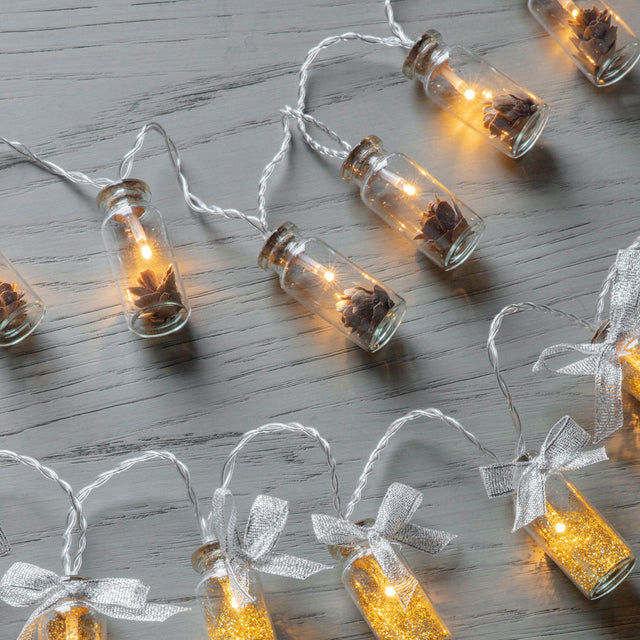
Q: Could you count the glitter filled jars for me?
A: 5